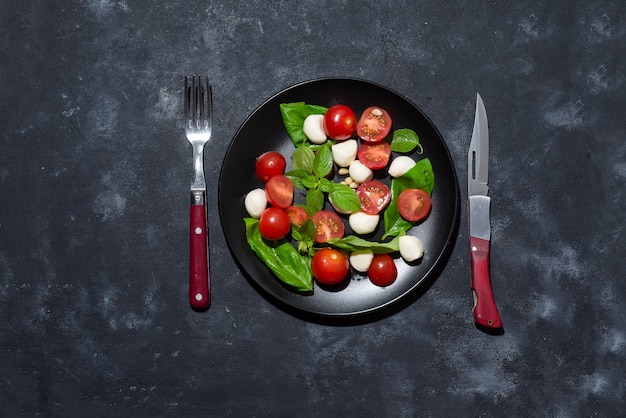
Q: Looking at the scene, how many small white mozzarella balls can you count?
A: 8